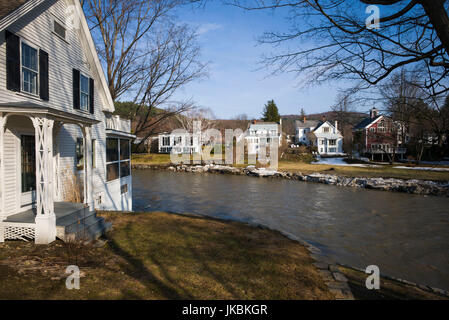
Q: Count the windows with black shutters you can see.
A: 2